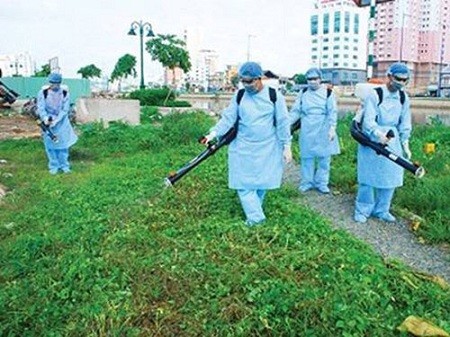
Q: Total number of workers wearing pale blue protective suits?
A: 4